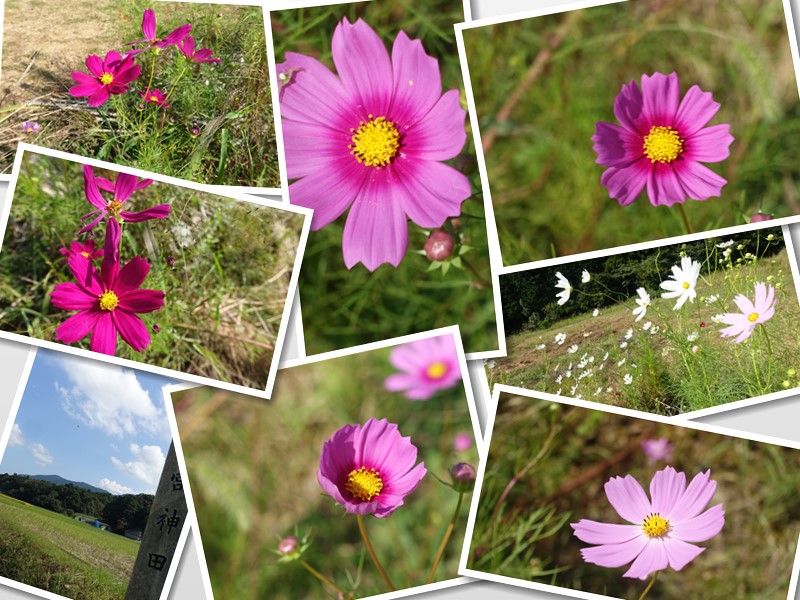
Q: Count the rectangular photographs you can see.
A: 8